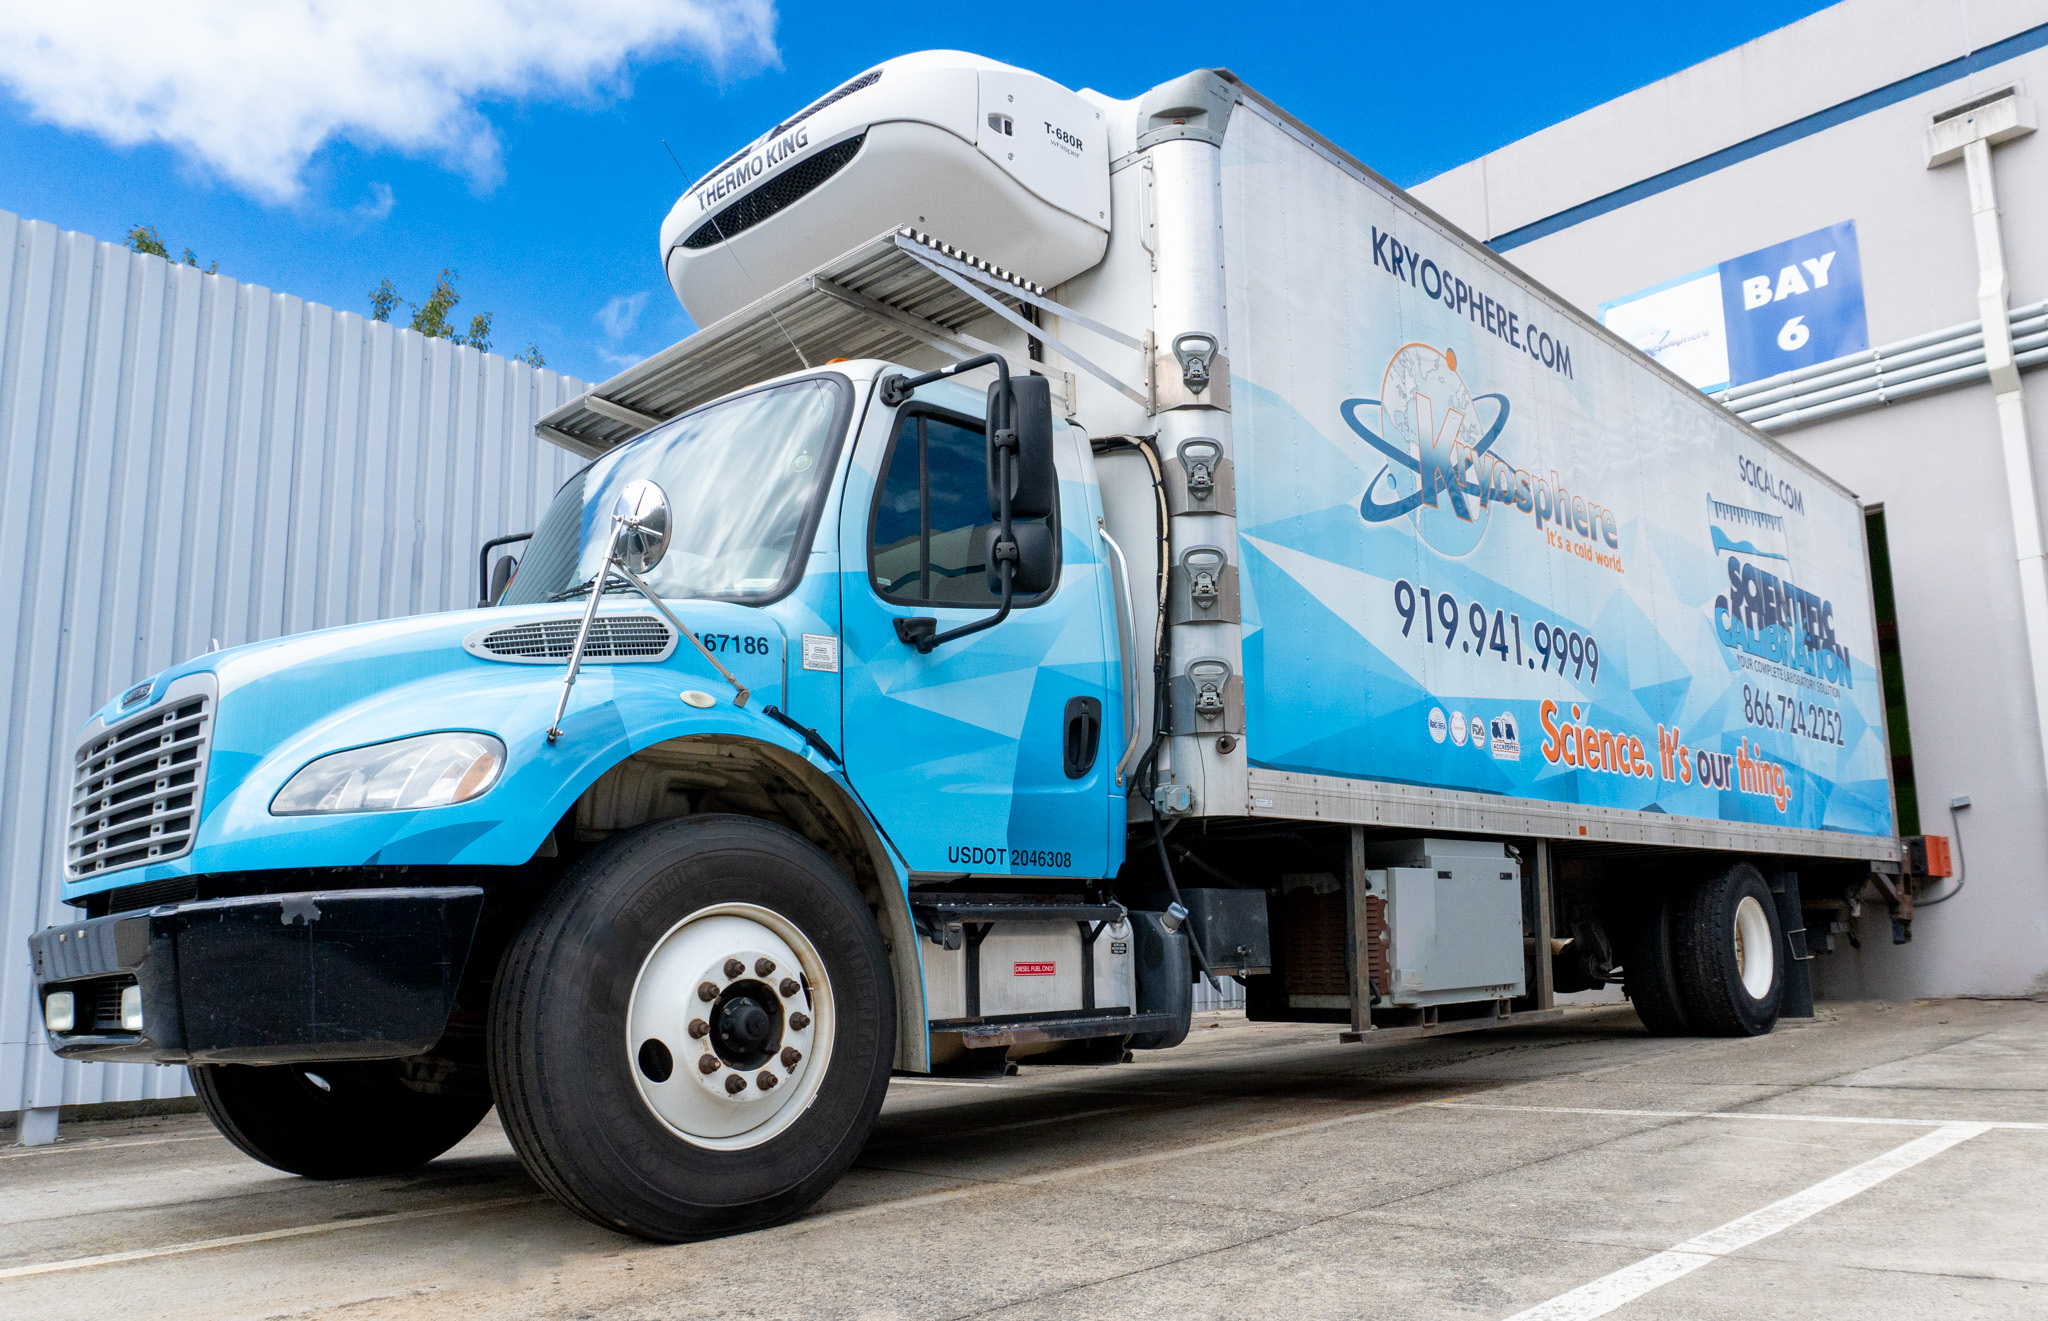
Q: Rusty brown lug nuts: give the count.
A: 10